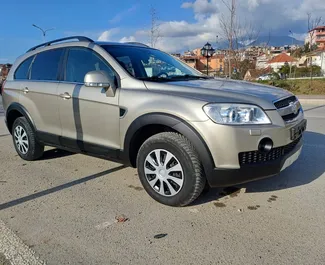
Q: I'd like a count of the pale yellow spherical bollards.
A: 0